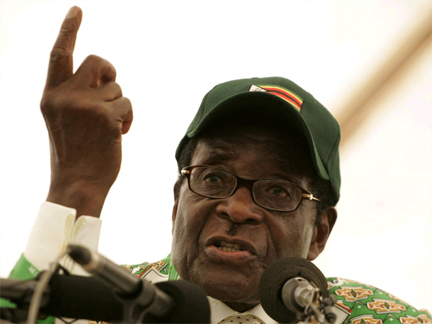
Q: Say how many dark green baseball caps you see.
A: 1